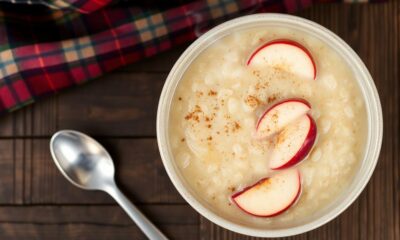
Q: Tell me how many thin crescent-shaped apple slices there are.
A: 4